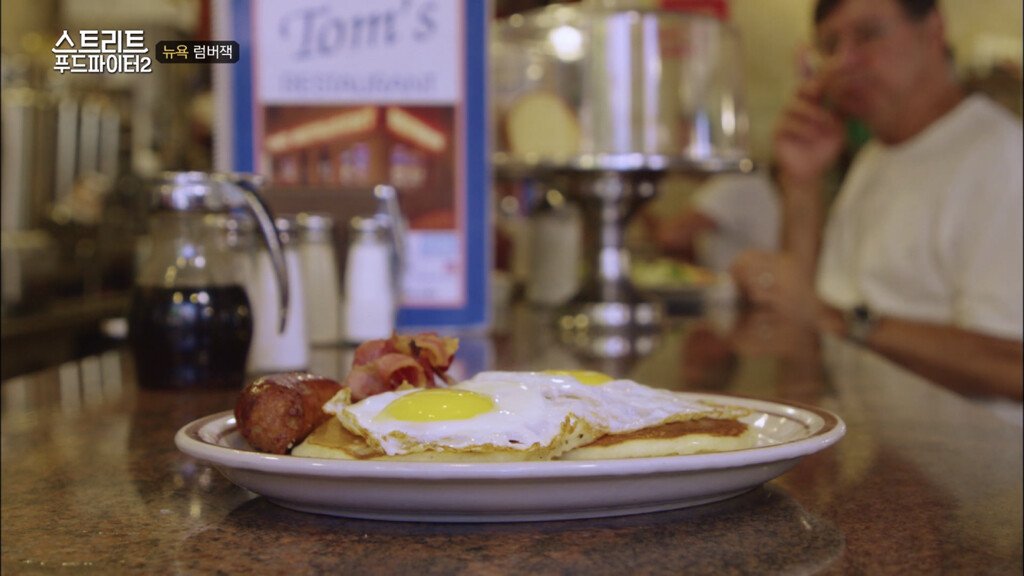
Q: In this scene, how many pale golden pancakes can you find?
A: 2